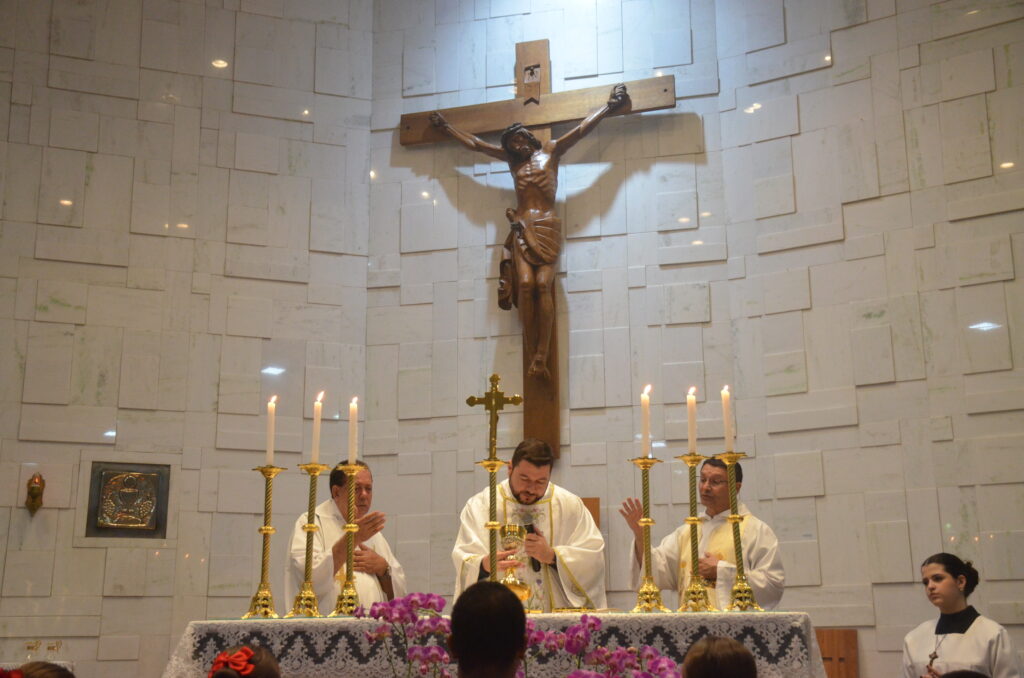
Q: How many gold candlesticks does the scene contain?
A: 6